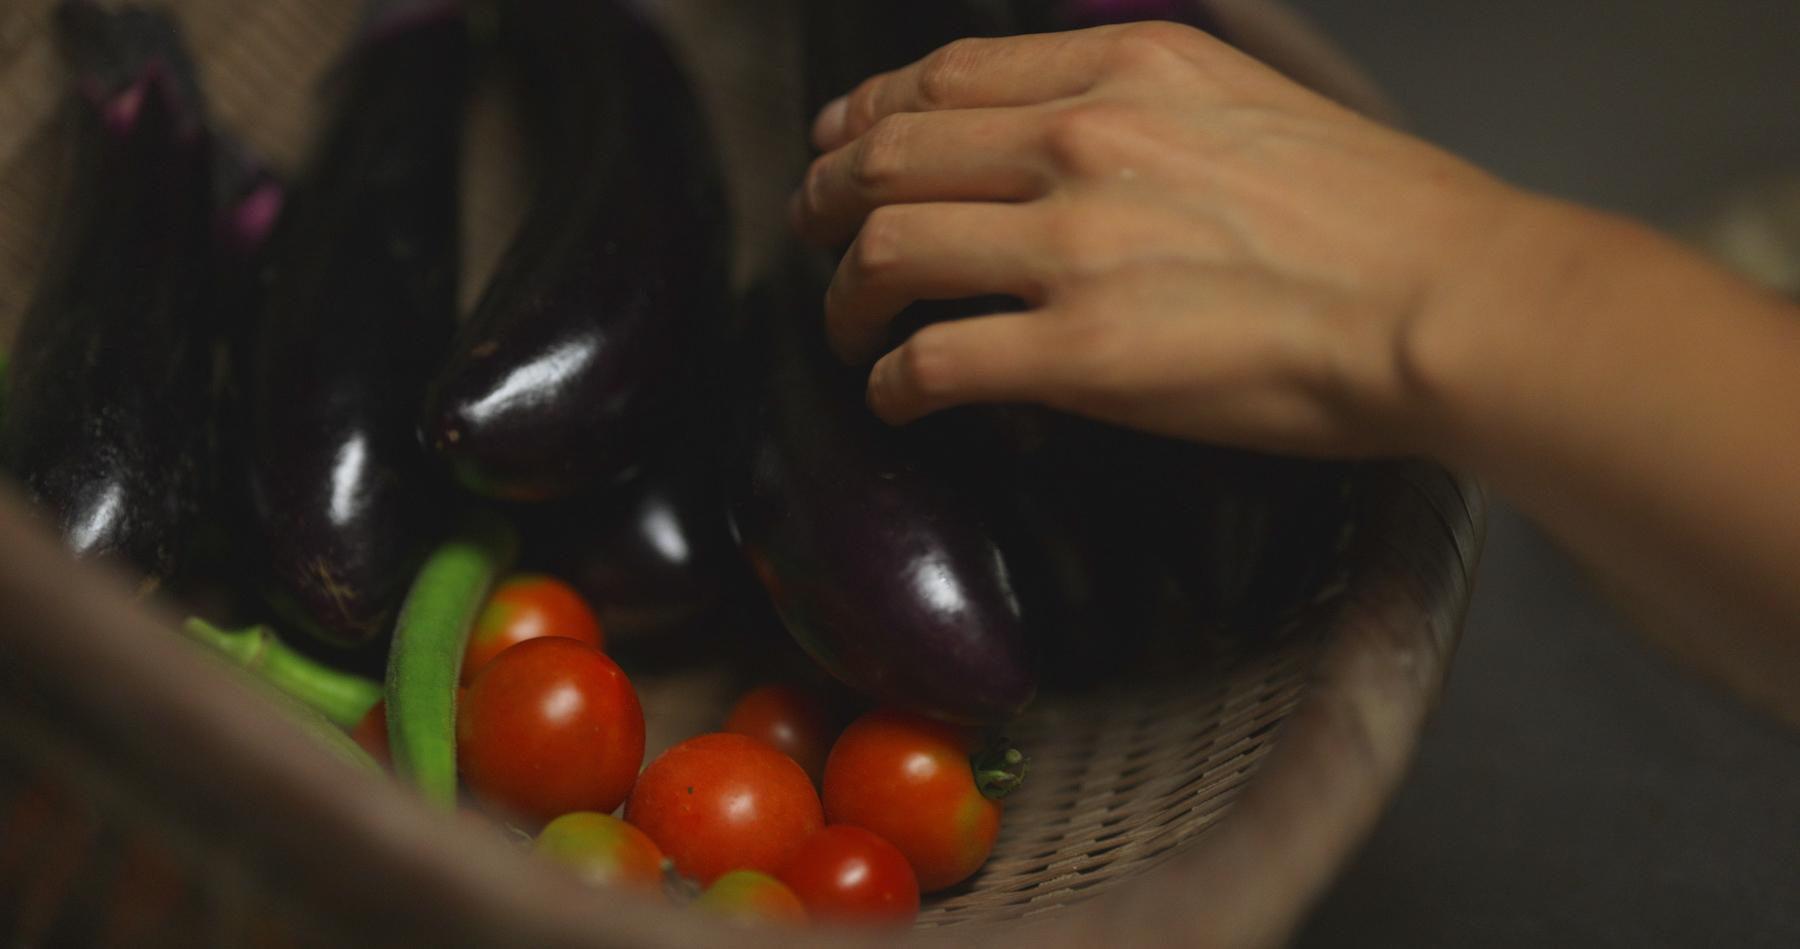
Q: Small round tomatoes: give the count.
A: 9